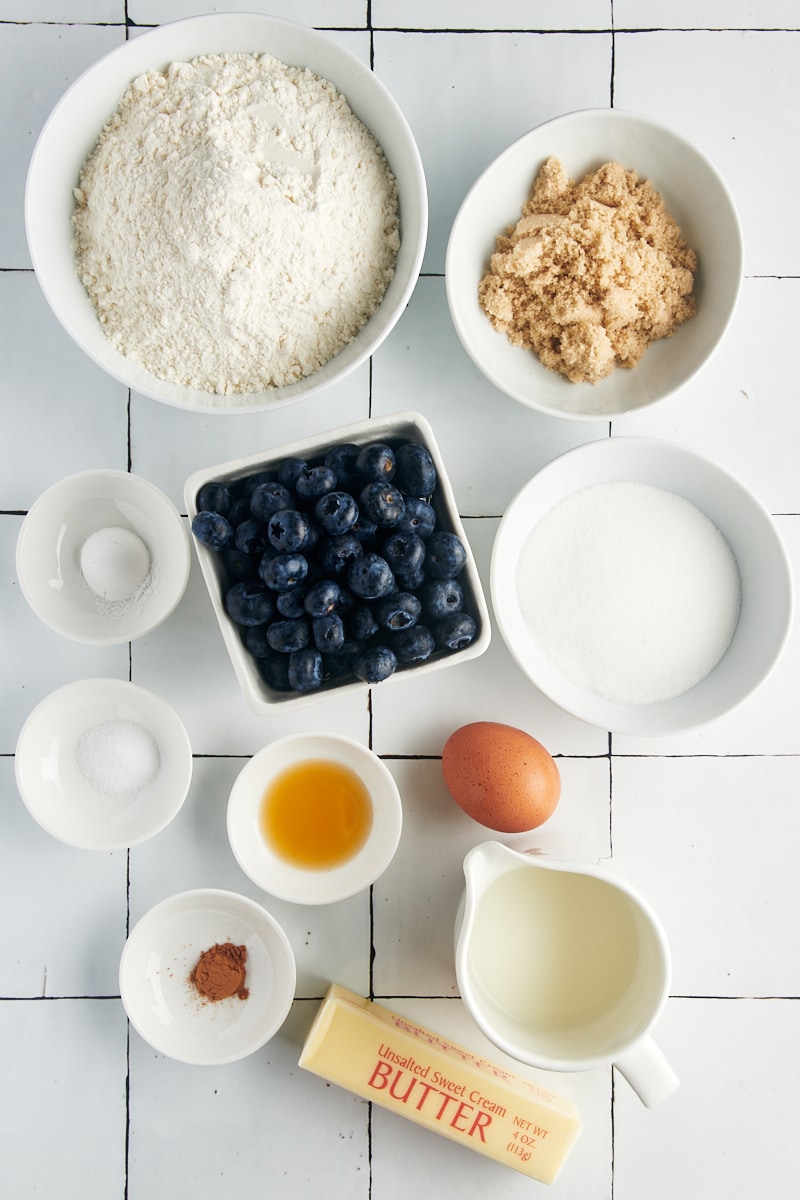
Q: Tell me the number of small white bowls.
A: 4